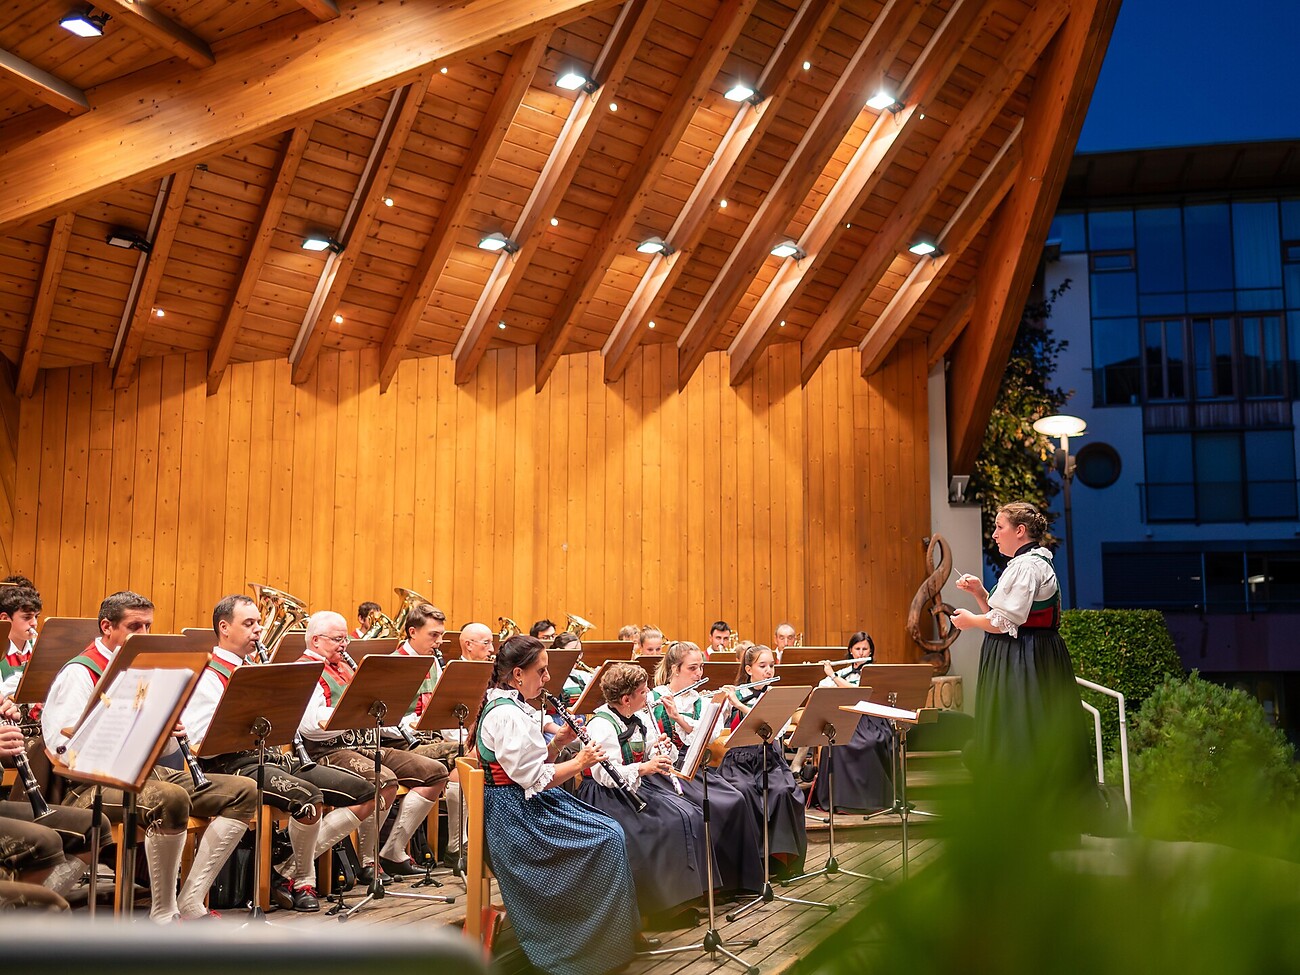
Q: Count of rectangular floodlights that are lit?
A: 9